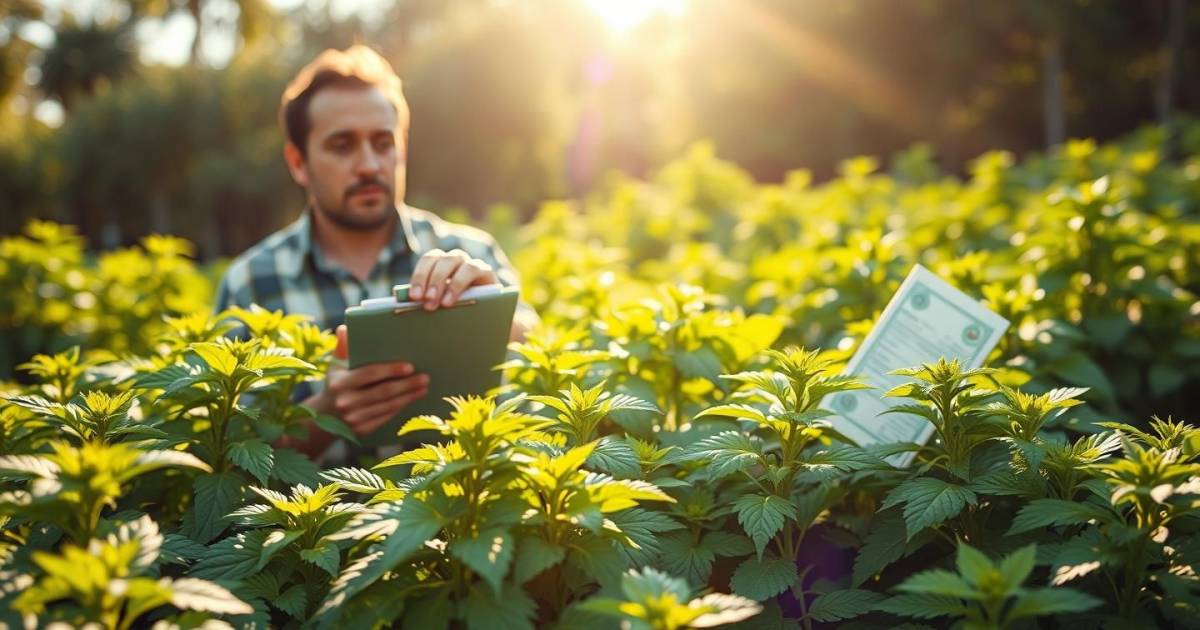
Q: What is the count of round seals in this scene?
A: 3